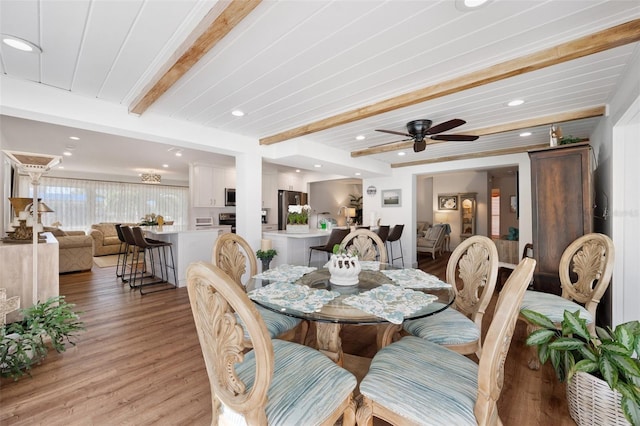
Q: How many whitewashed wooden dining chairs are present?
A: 6